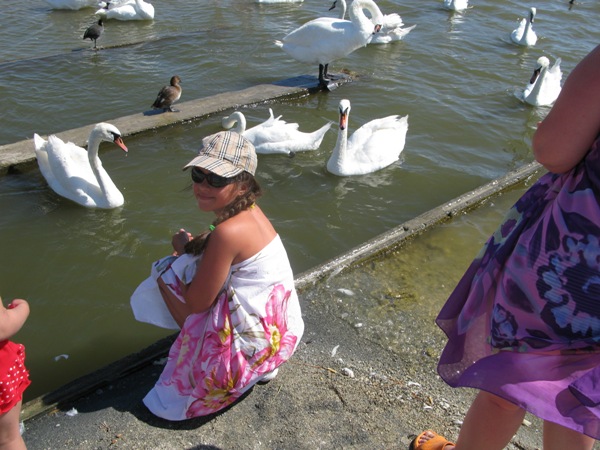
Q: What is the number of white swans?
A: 11